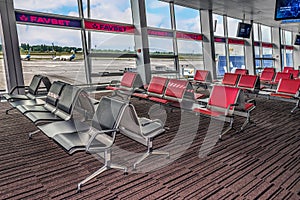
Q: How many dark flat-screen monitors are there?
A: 3